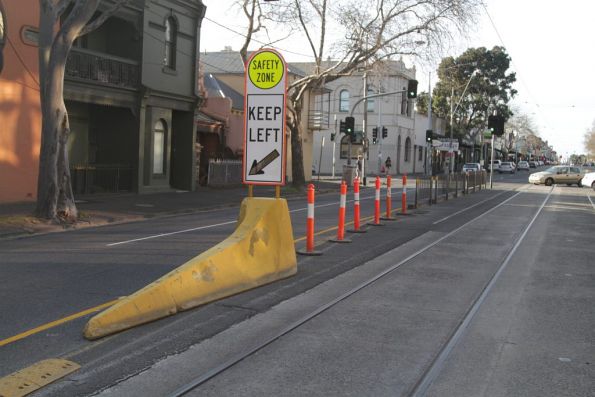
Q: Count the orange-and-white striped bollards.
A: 6